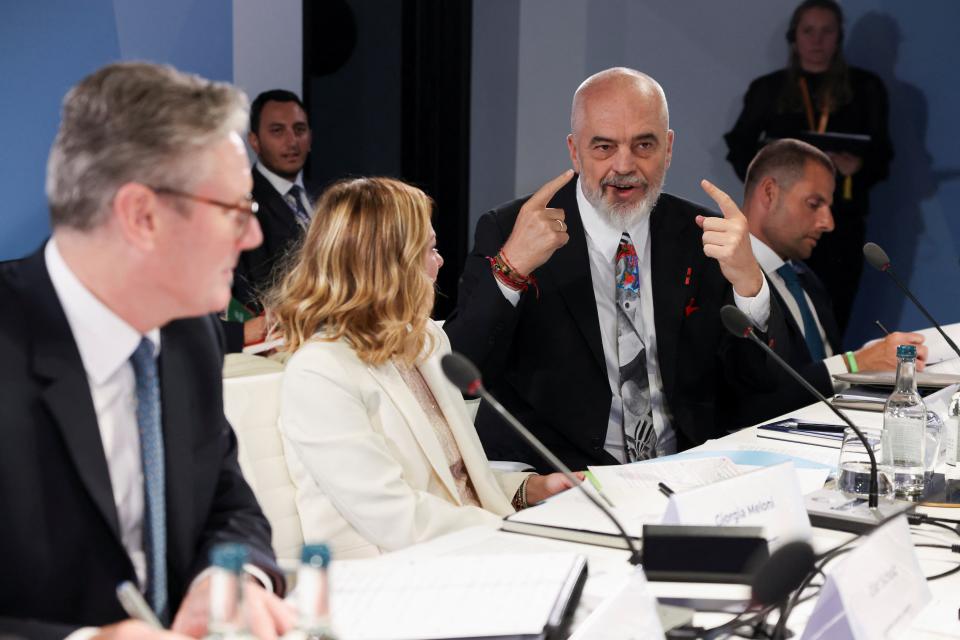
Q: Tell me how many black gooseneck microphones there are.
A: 4